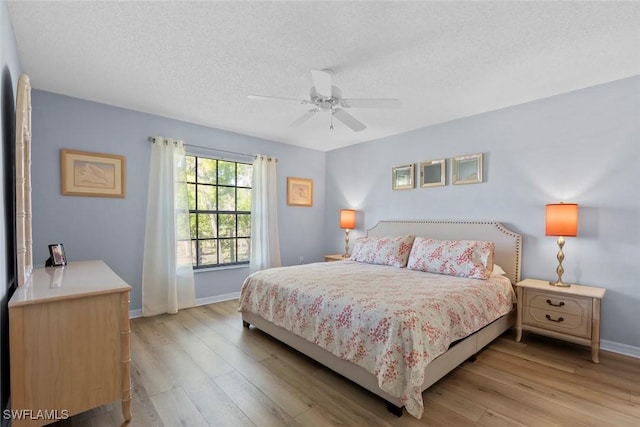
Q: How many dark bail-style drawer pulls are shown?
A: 2